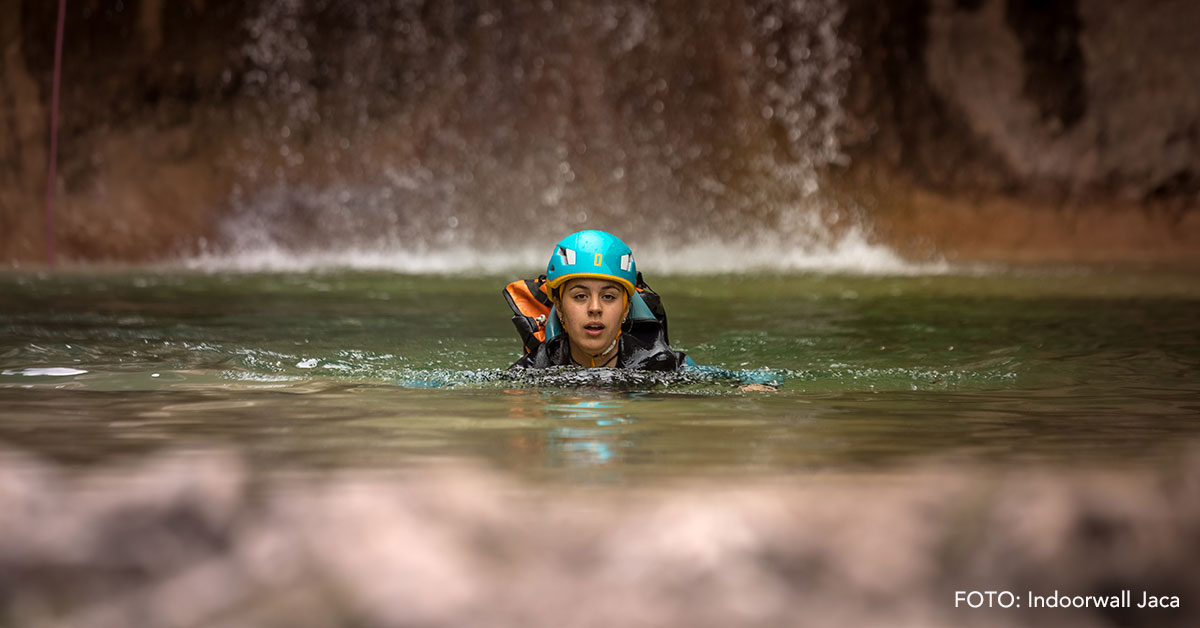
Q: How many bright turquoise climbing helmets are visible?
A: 1